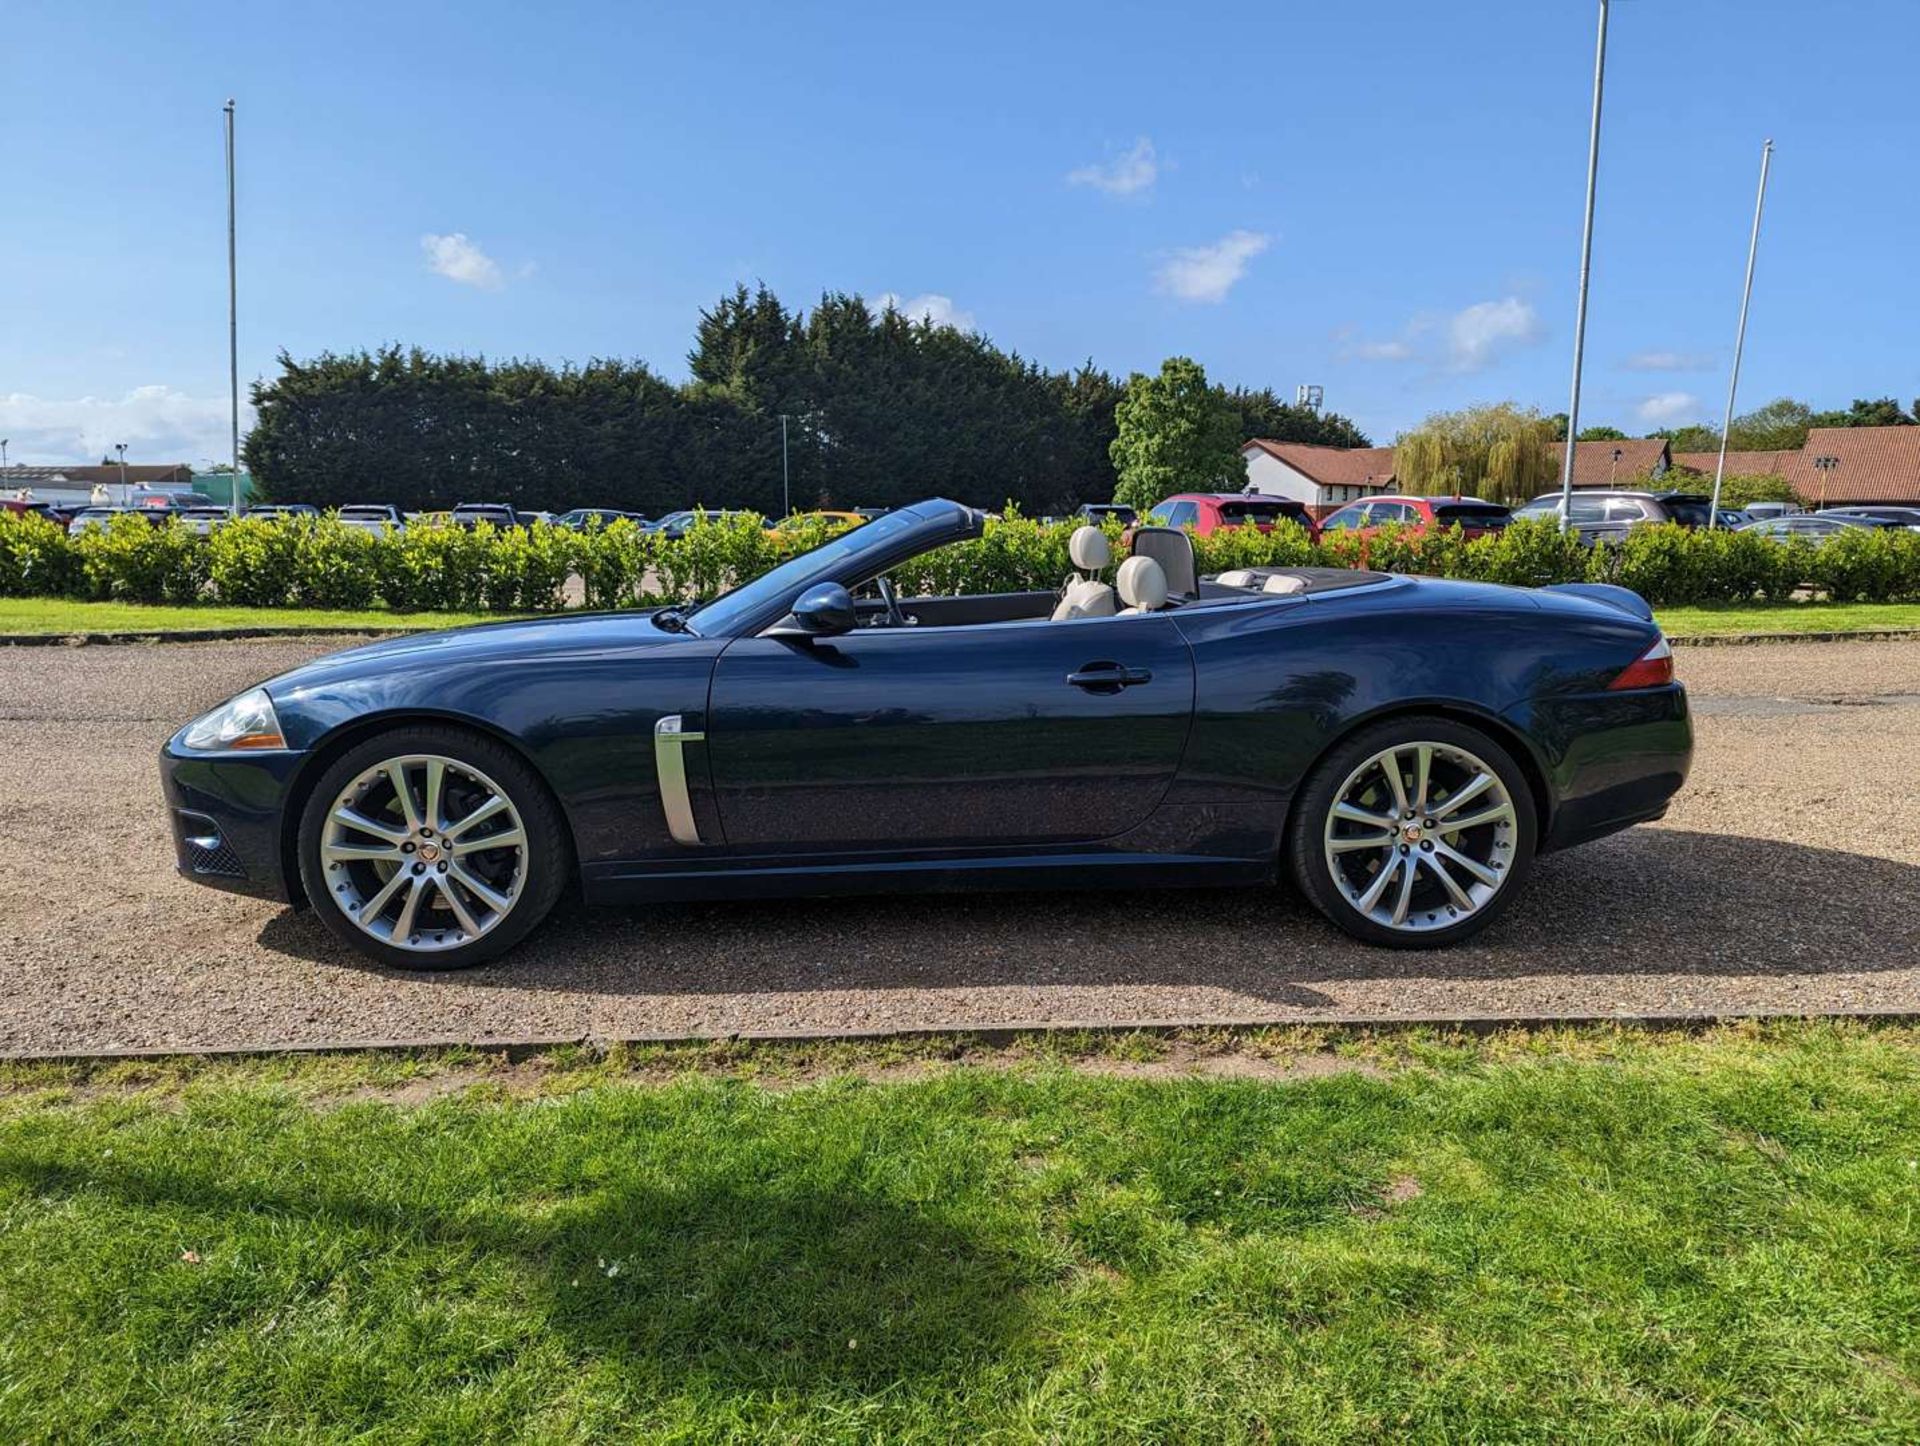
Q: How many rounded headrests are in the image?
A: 2